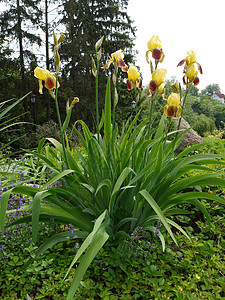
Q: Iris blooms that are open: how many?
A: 8